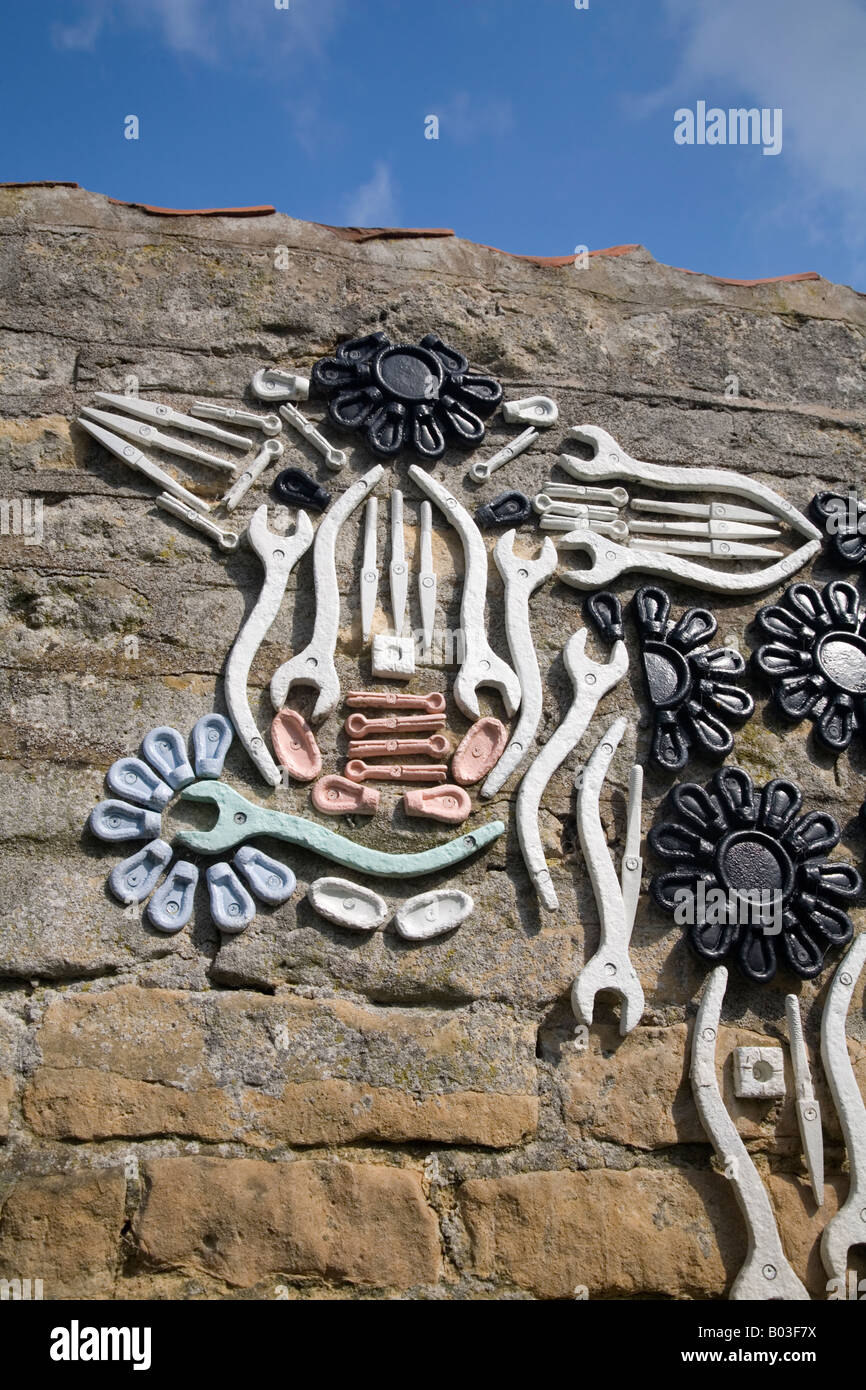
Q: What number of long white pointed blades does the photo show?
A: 11